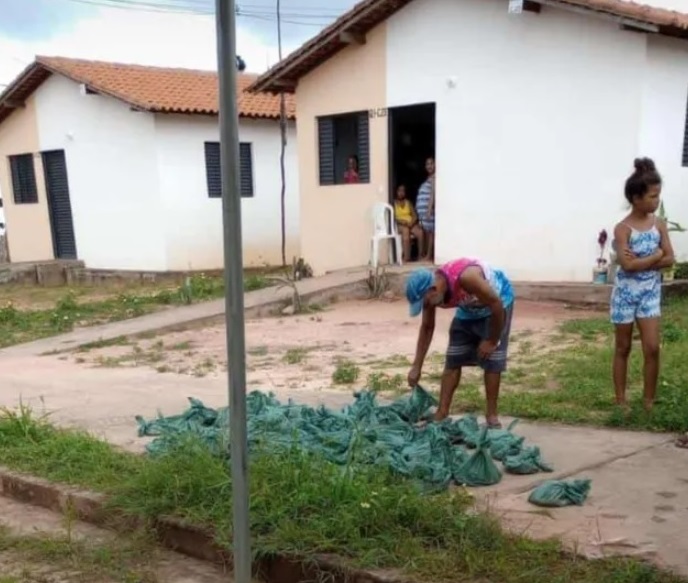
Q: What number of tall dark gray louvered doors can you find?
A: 1